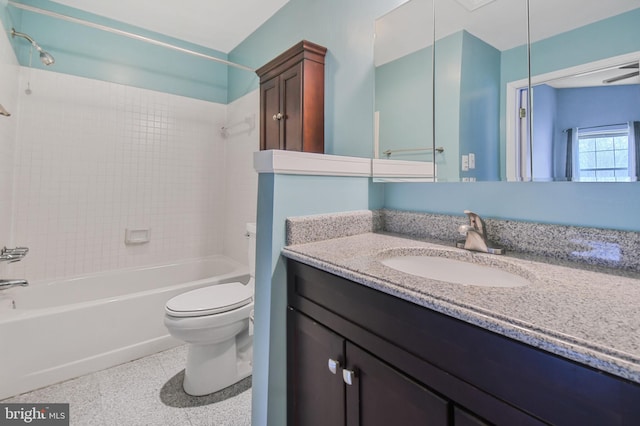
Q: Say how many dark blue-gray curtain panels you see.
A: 2